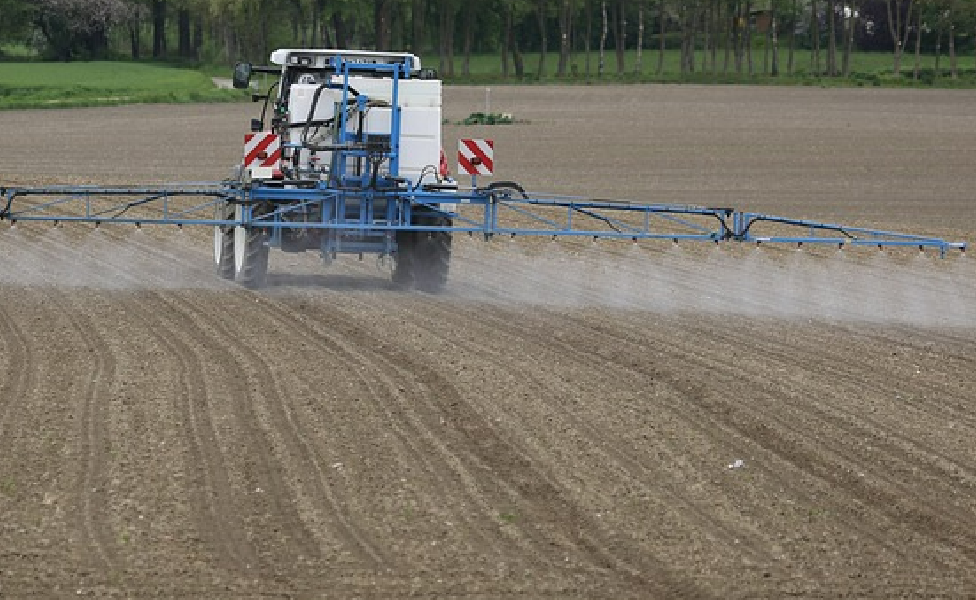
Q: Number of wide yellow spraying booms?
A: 0